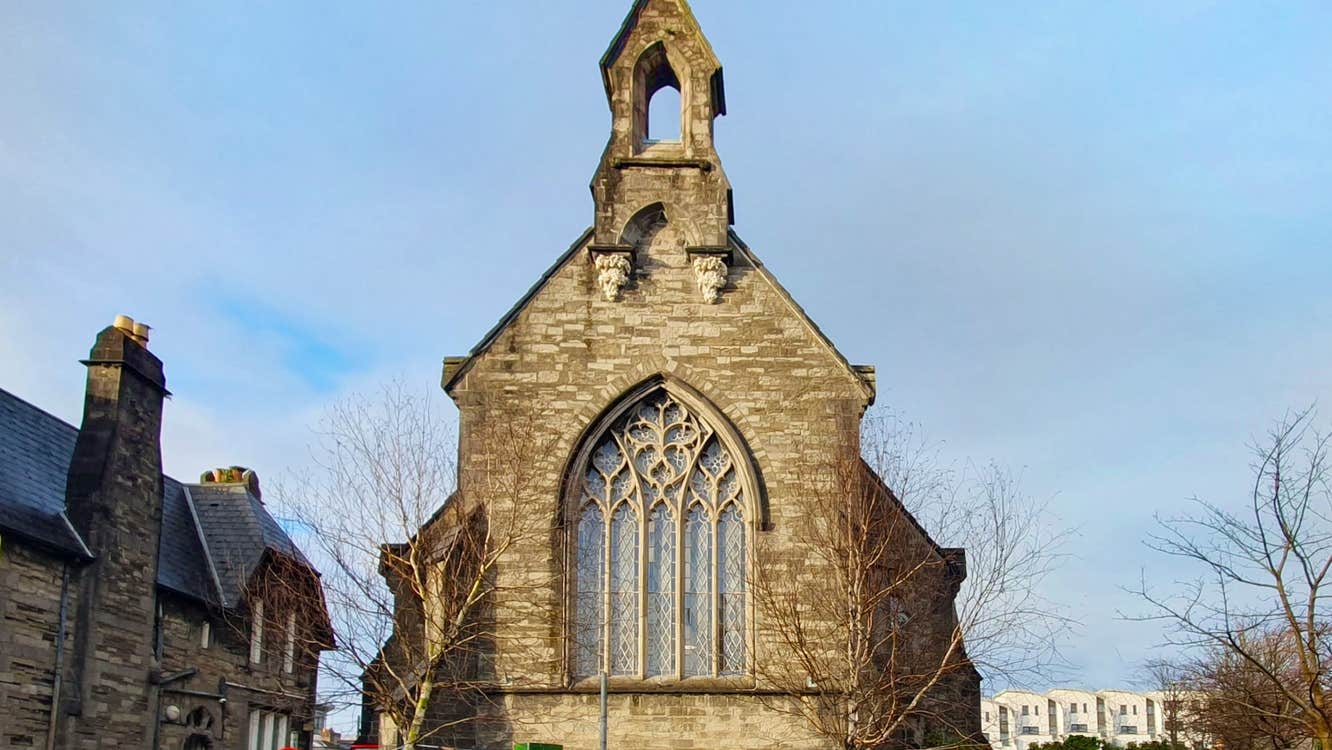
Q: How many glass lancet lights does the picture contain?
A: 5